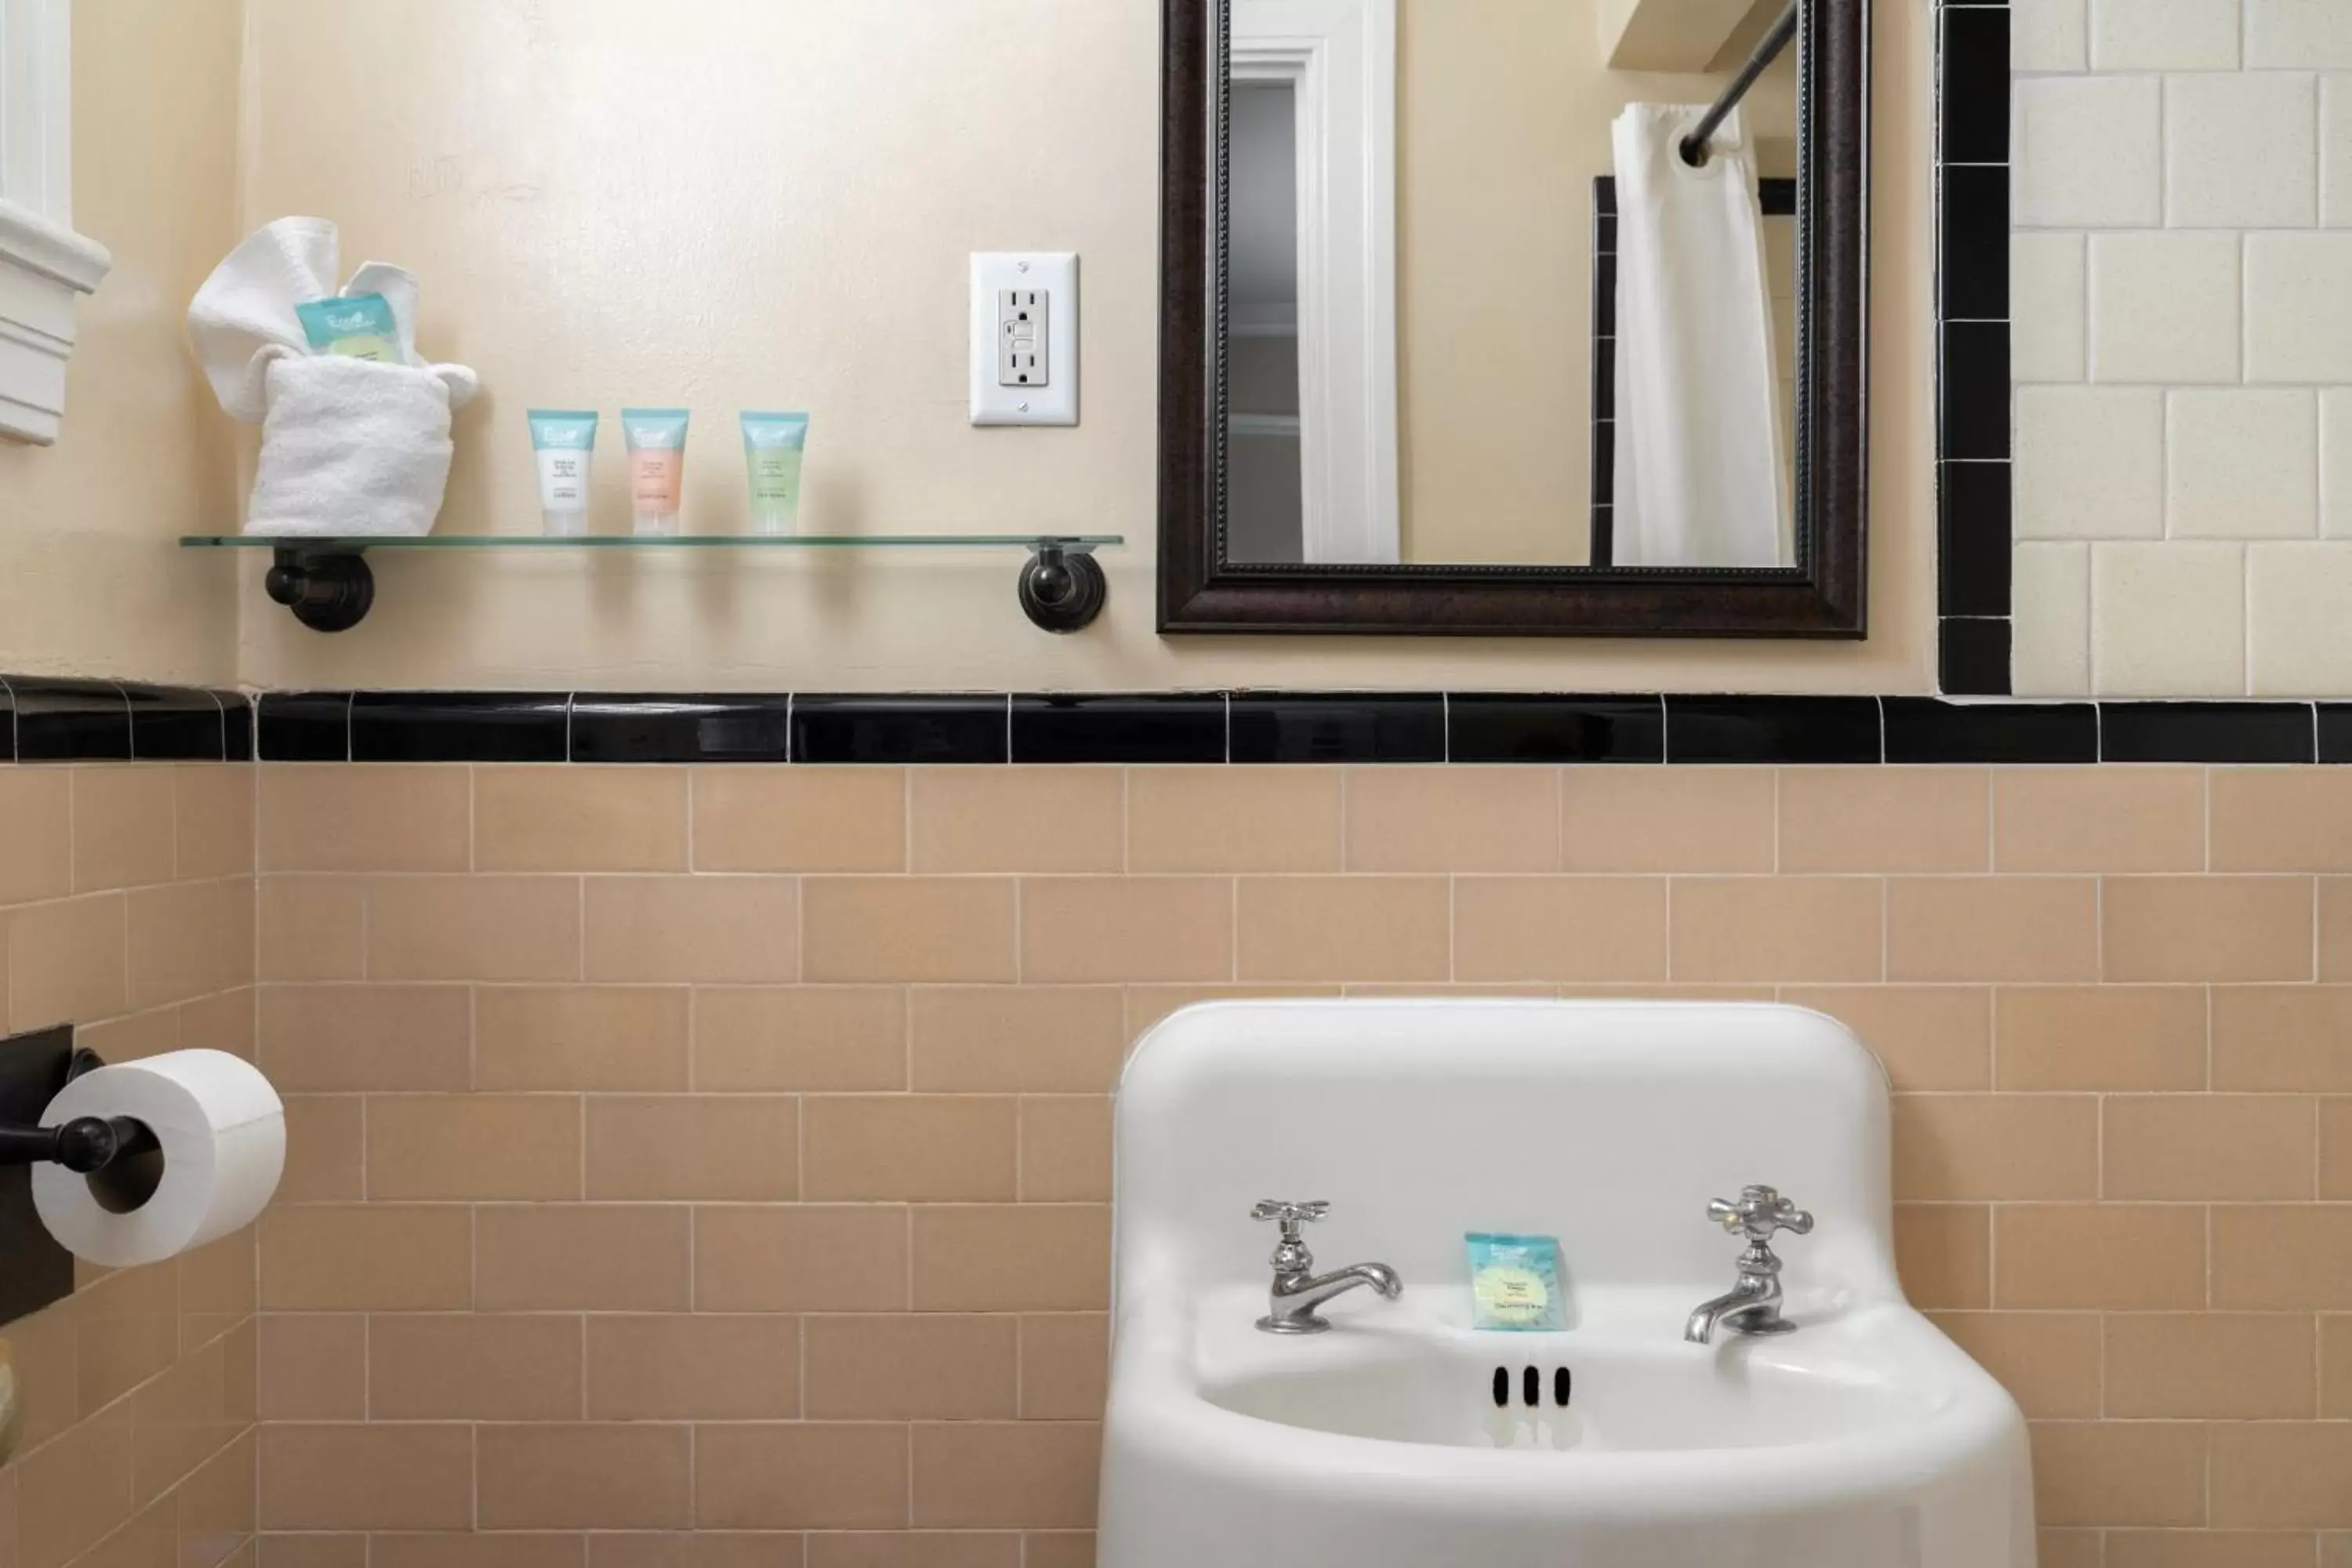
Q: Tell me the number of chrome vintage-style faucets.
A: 2